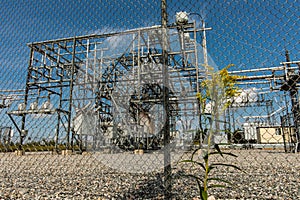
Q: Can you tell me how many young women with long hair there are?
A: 0